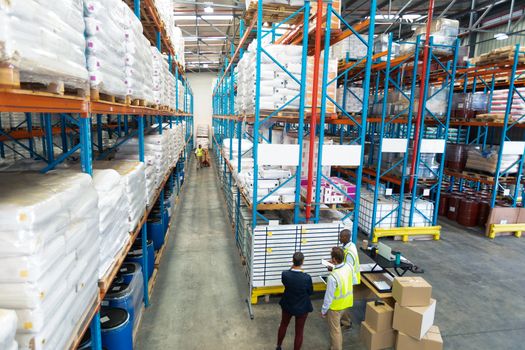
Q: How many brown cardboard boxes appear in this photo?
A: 5